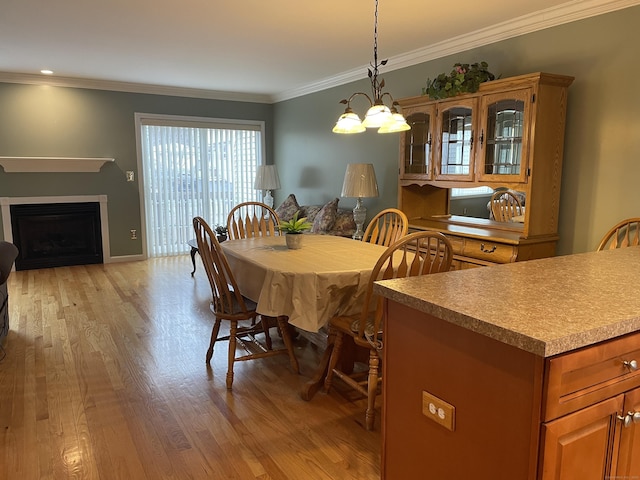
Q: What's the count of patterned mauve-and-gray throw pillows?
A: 2